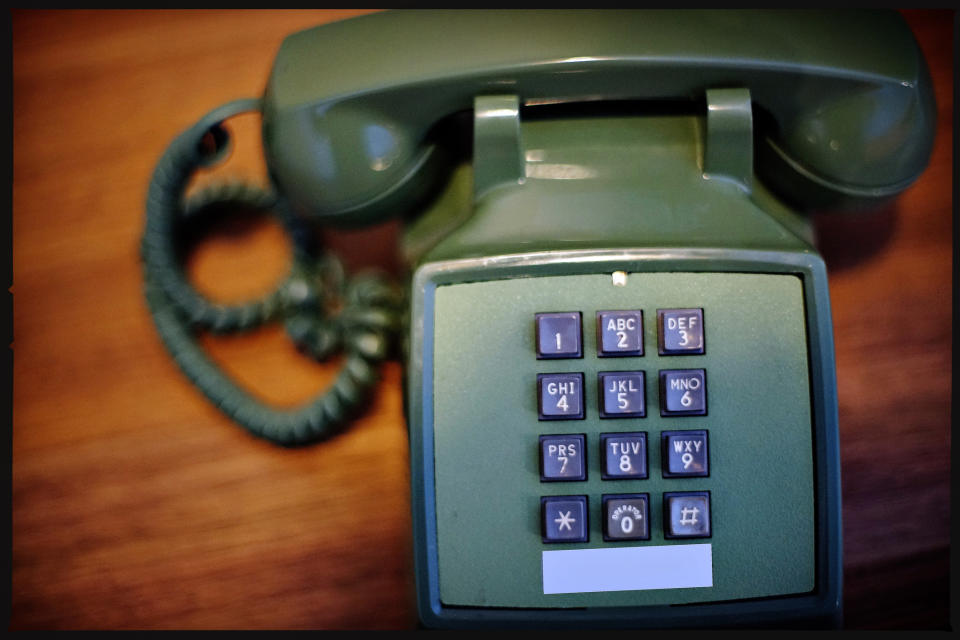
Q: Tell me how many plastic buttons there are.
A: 12